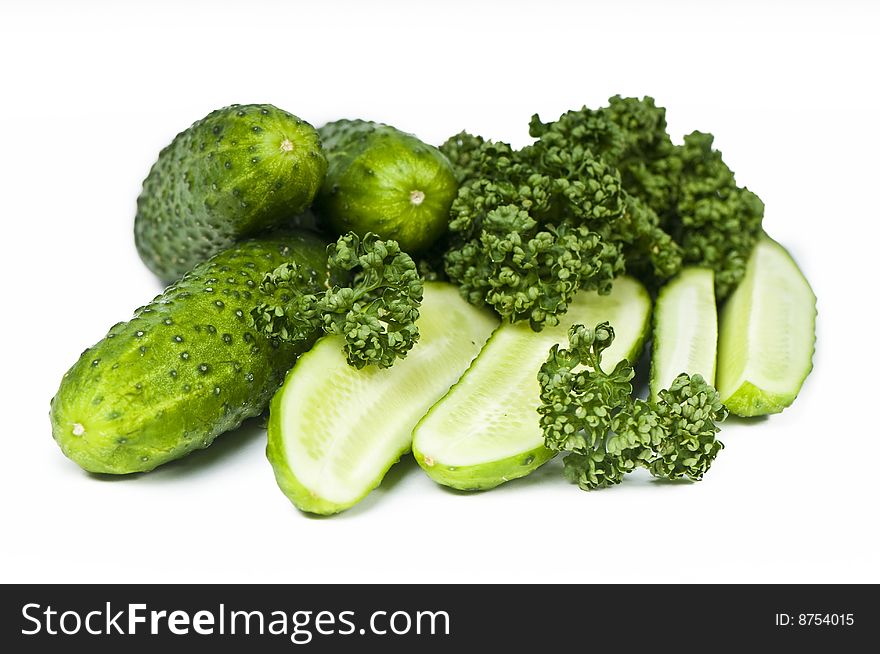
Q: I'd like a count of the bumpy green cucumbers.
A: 3